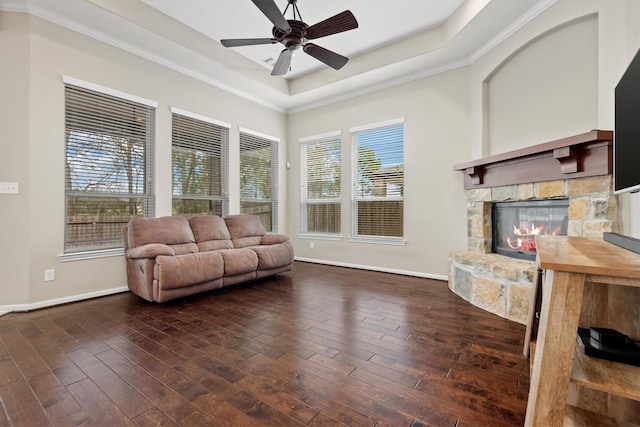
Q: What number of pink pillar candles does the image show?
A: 0